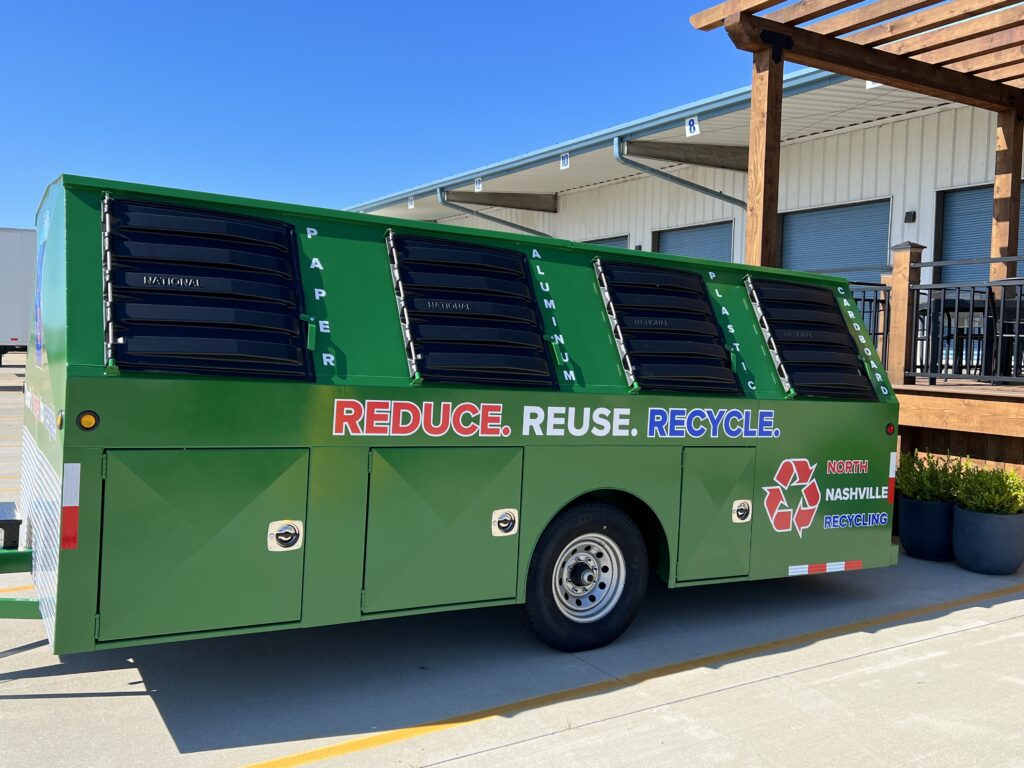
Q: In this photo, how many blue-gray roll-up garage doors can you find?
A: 4